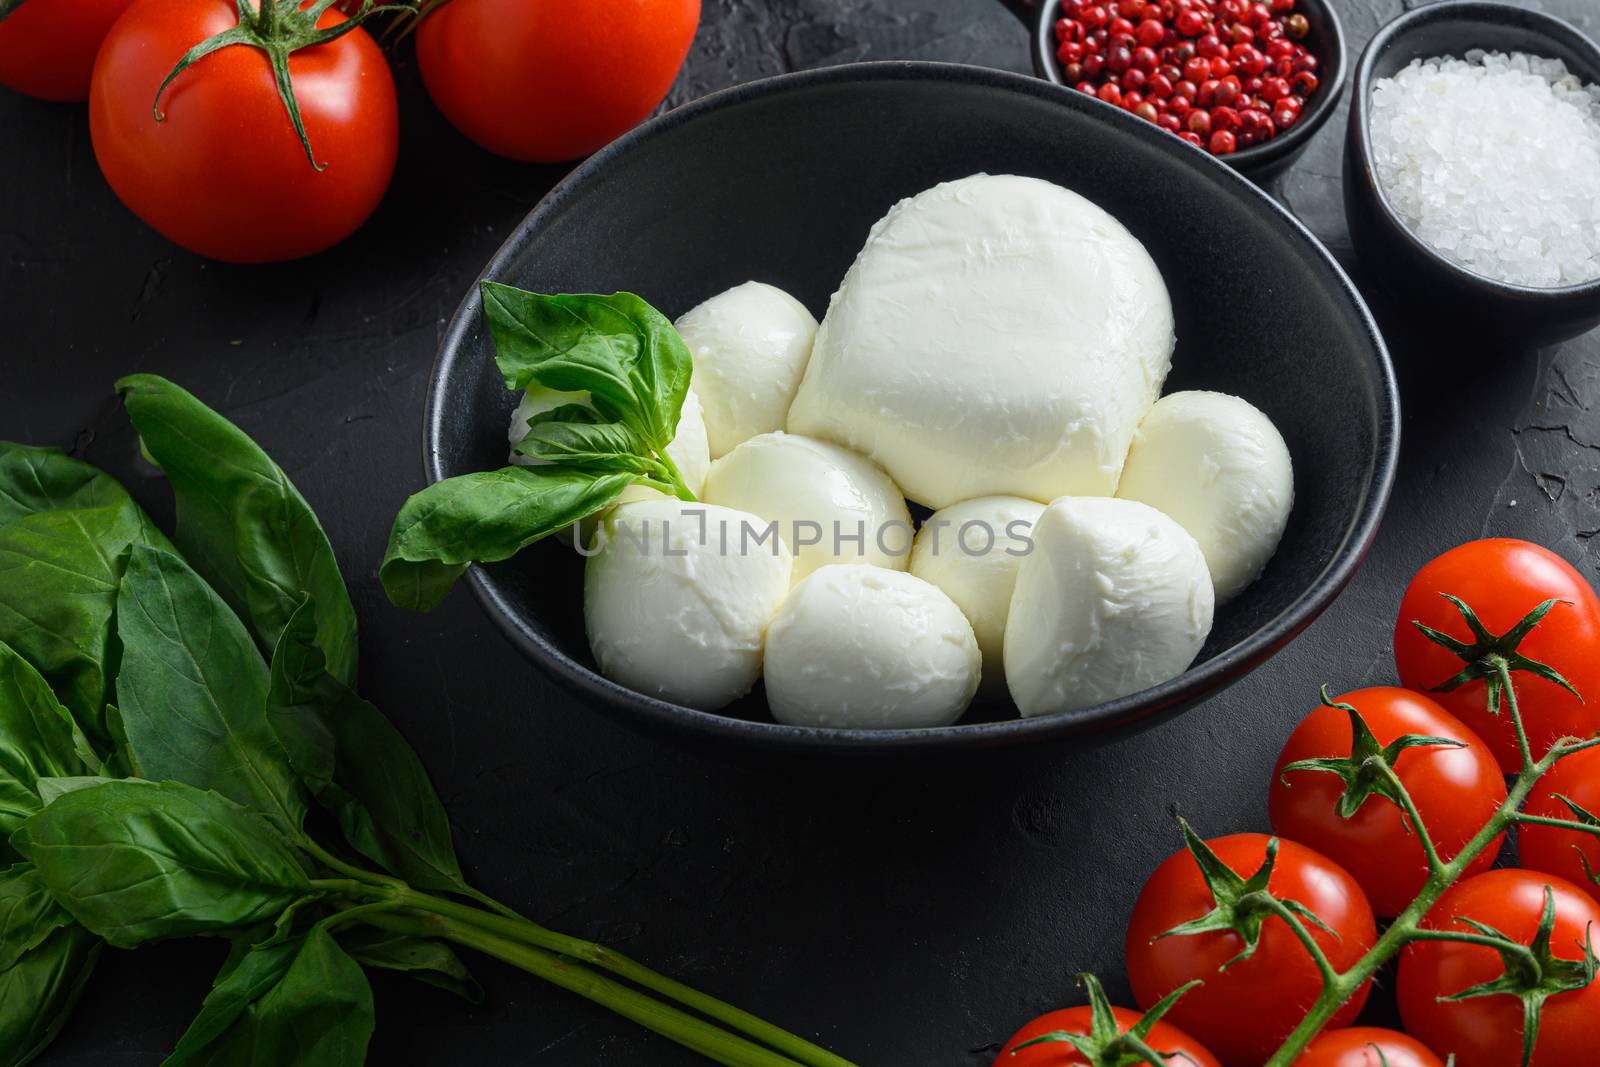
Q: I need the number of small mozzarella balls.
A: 8